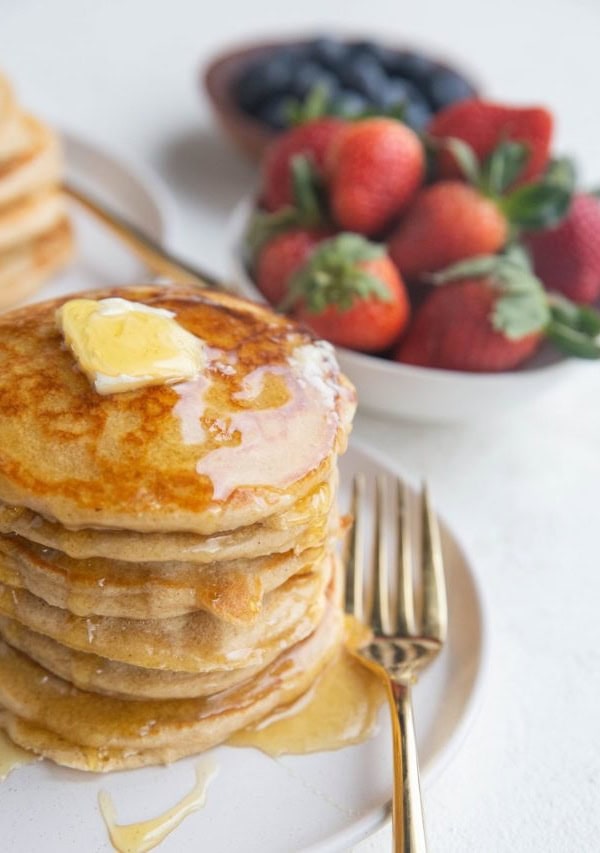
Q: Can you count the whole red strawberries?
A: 8